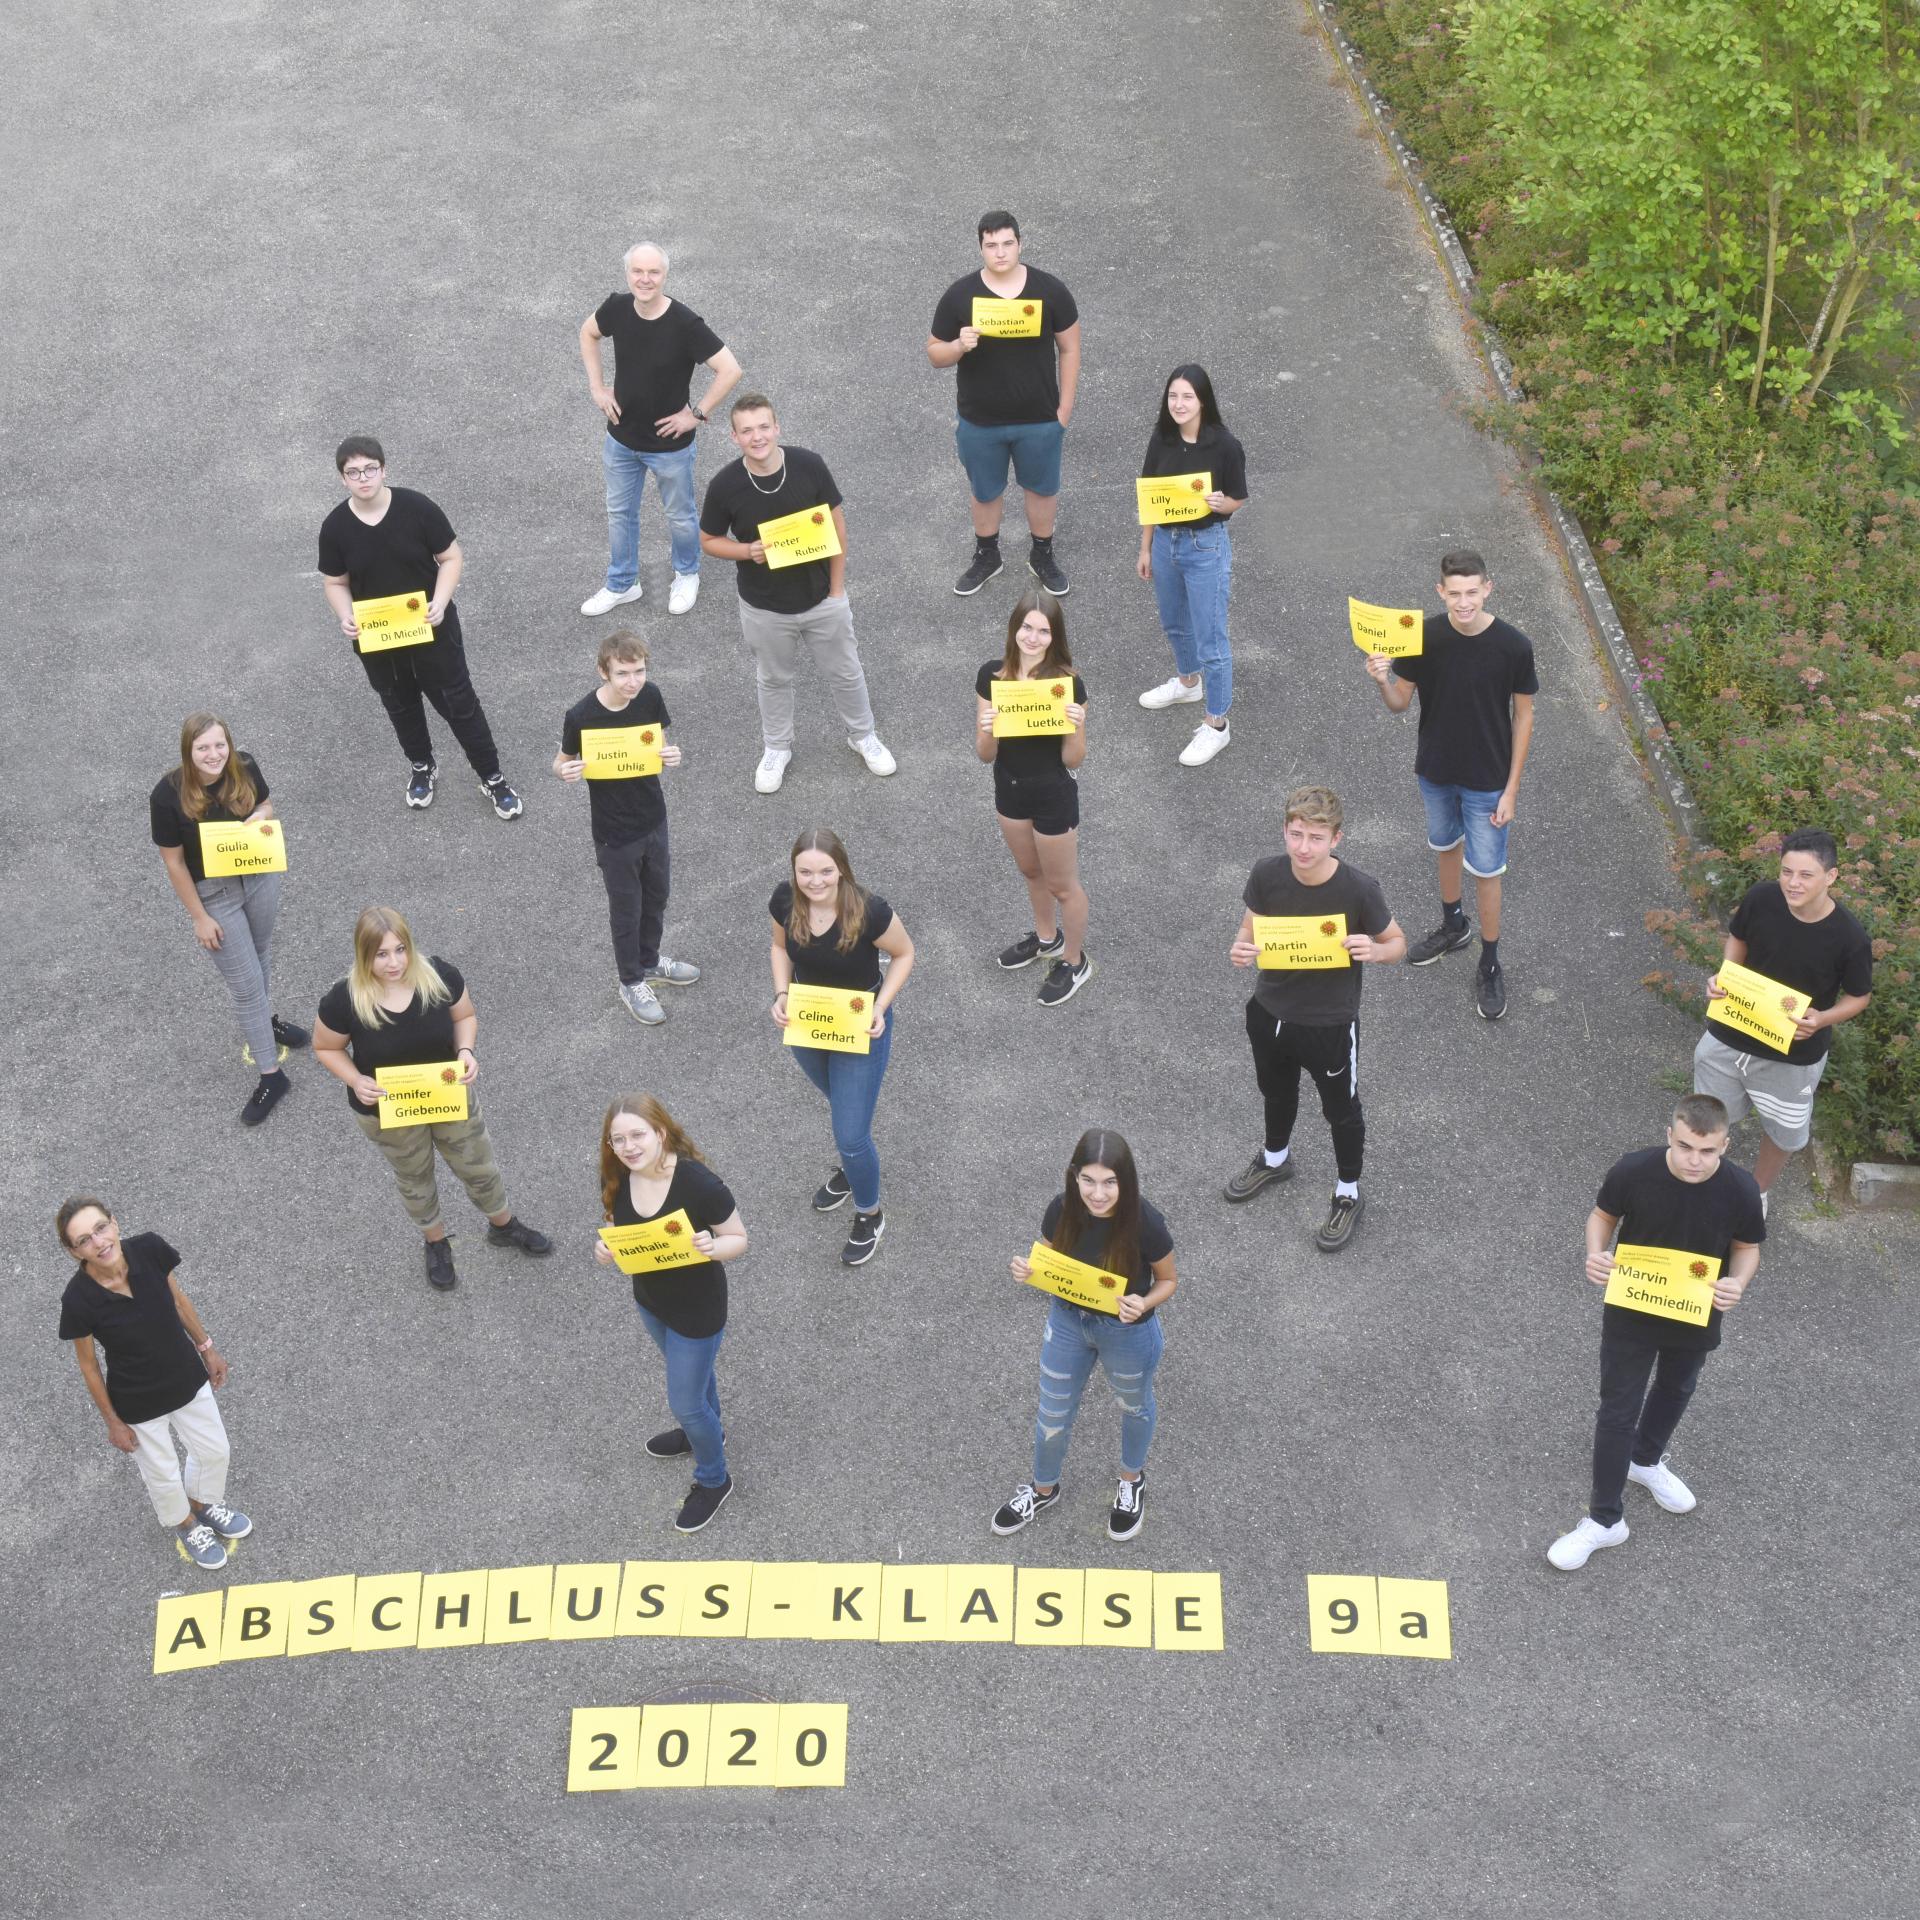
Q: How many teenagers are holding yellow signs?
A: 15